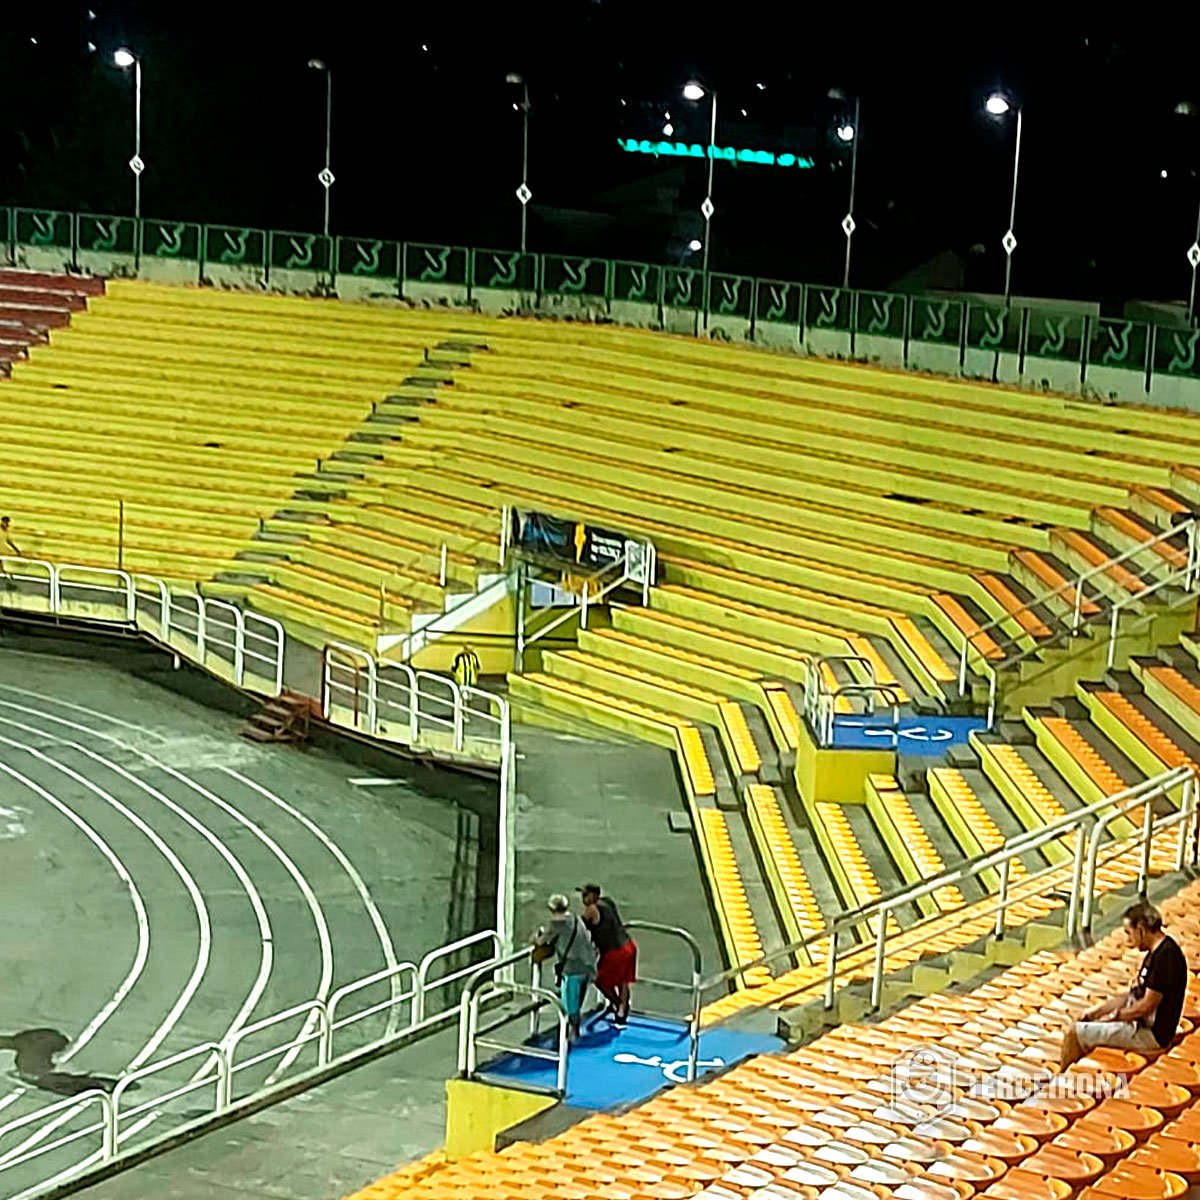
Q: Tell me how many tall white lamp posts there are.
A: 7